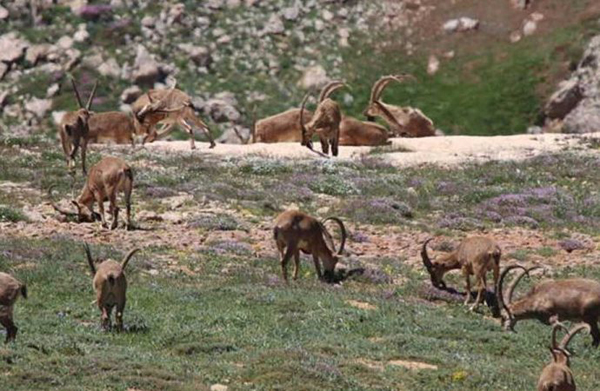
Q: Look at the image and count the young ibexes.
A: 0